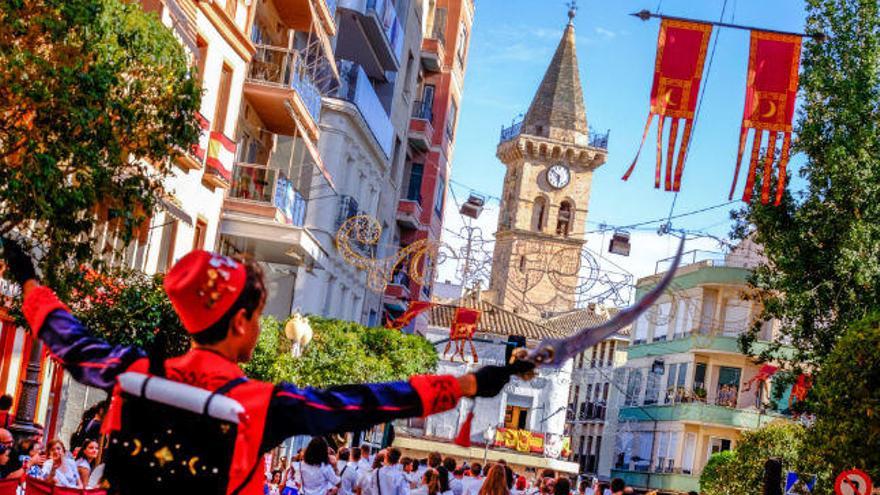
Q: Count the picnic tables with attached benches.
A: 0